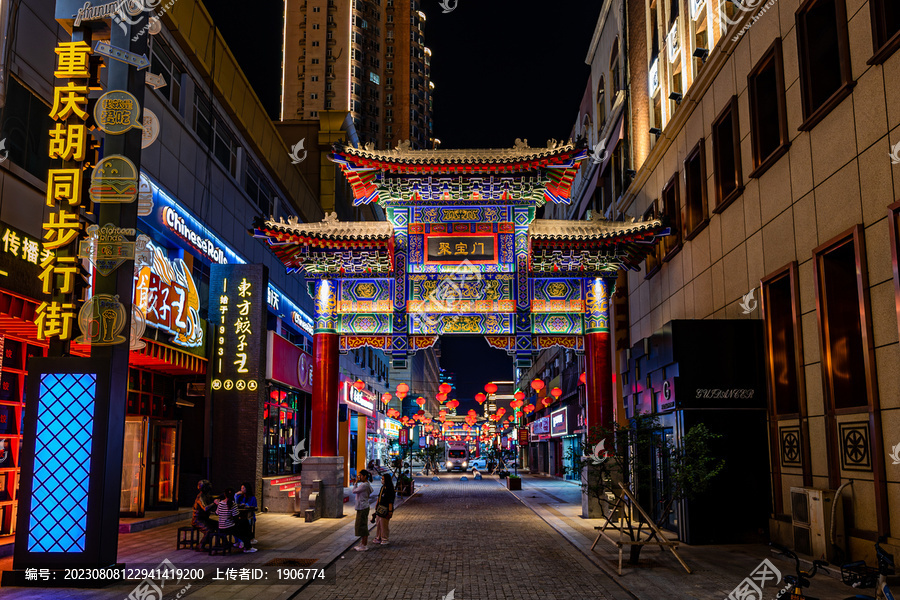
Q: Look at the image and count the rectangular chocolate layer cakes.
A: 0